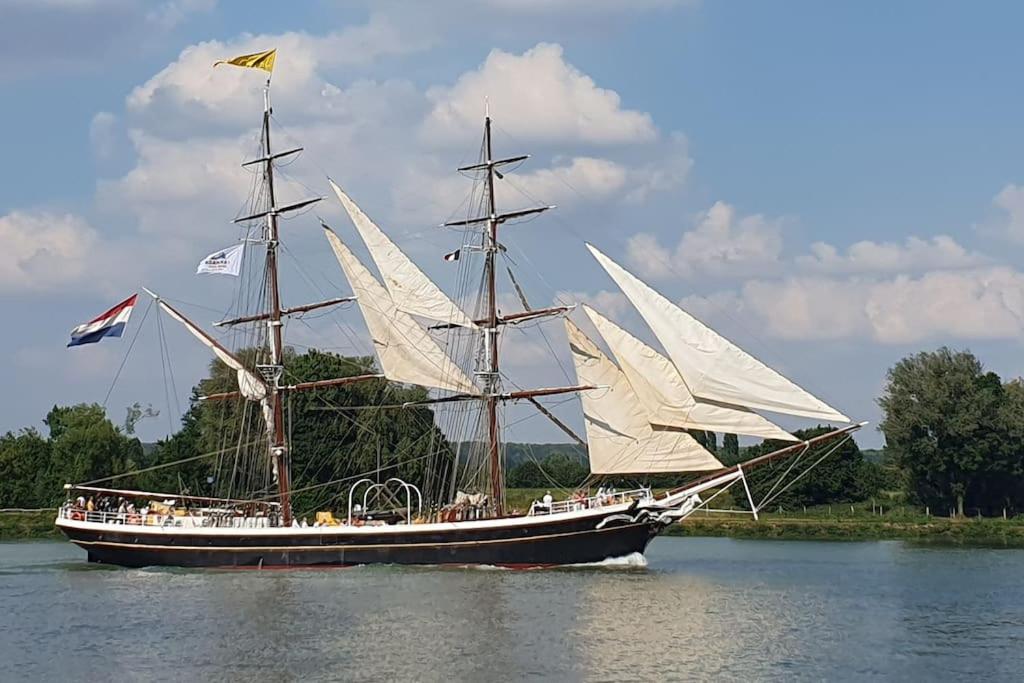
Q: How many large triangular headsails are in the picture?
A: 3